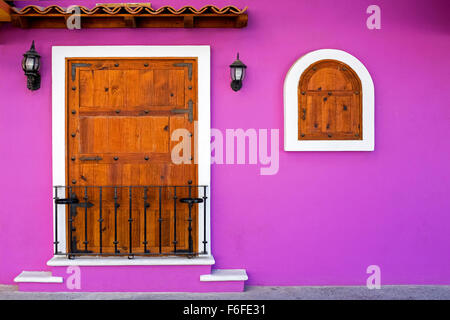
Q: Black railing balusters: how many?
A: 11